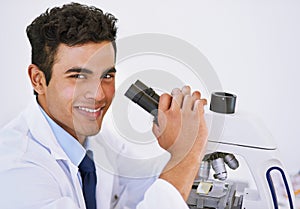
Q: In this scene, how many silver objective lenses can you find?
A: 3